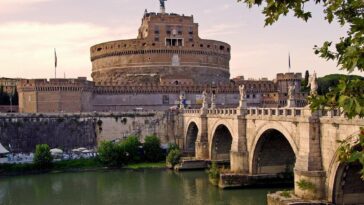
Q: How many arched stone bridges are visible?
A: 1